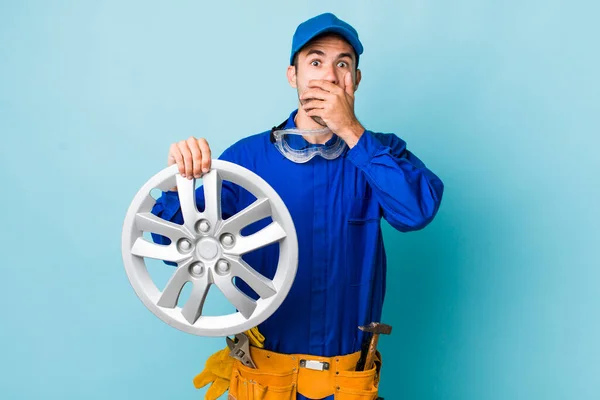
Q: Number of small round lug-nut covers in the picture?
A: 5